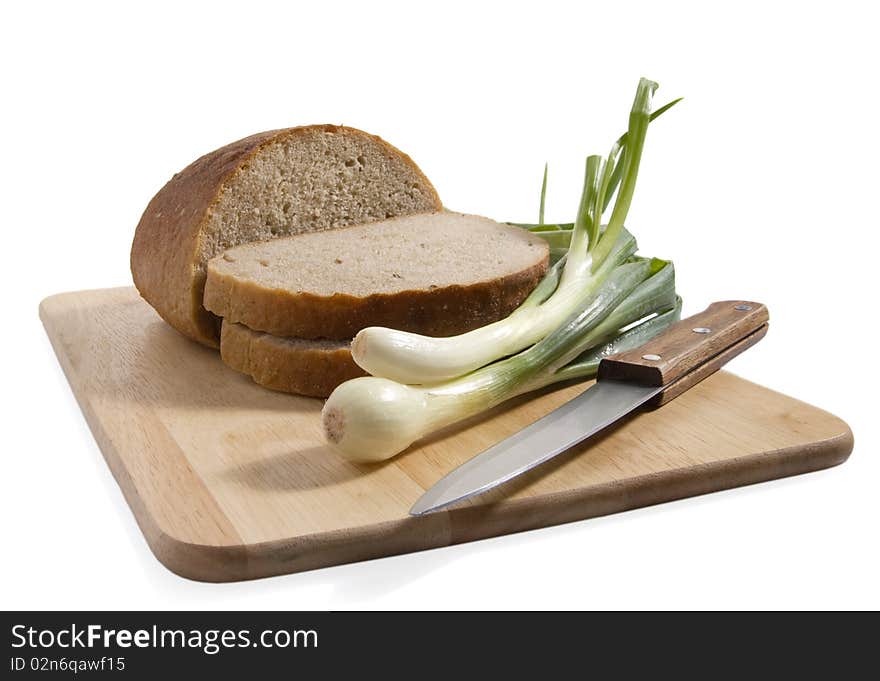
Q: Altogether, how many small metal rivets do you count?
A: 3